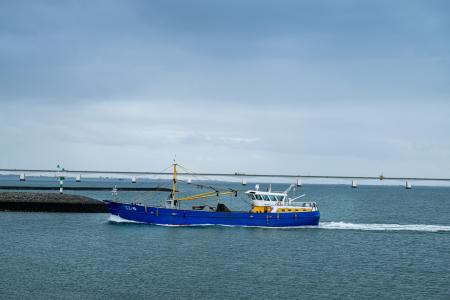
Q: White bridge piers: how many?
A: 8